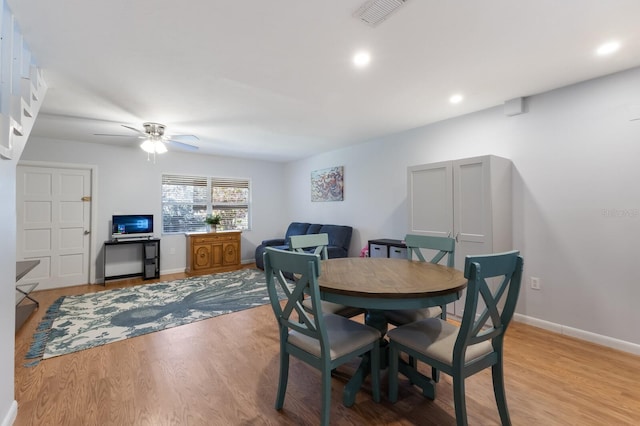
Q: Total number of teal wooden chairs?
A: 4